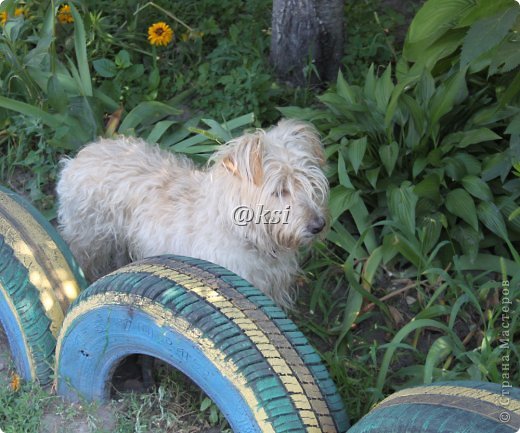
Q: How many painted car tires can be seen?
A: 3